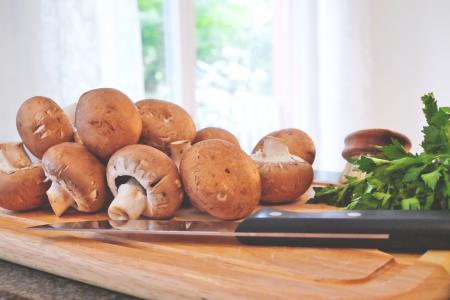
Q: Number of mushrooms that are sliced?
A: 0